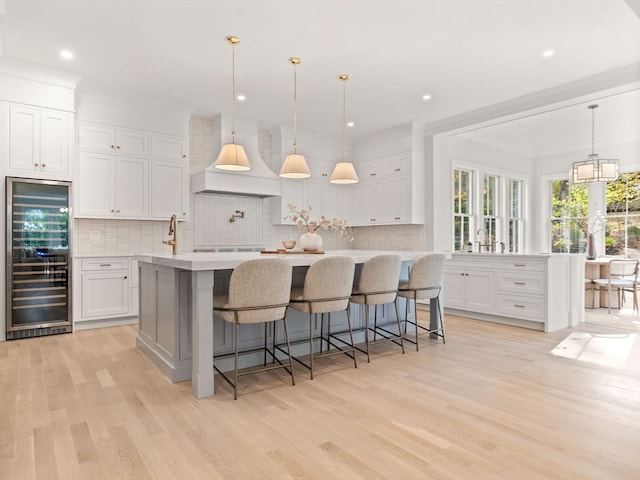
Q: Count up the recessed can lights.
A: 5